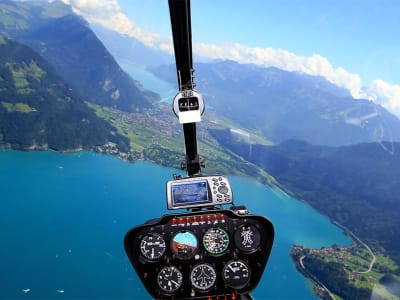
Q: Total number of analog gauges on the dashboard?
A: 7